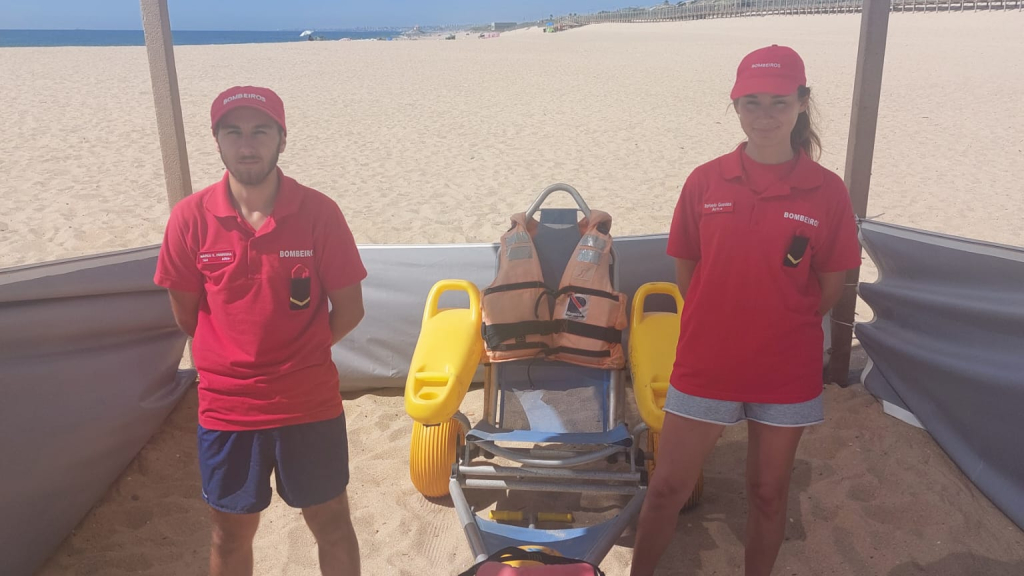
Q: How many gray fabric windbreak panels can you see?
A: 3